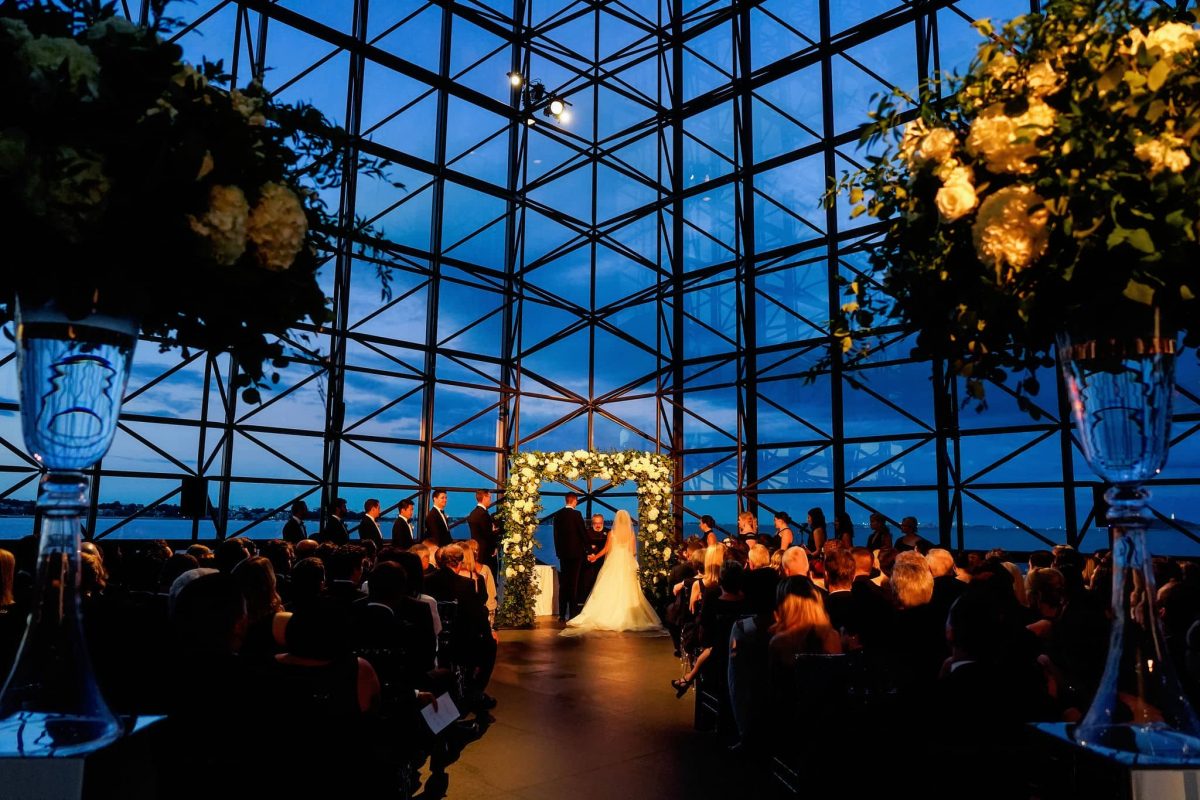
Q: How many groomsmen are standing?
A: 6